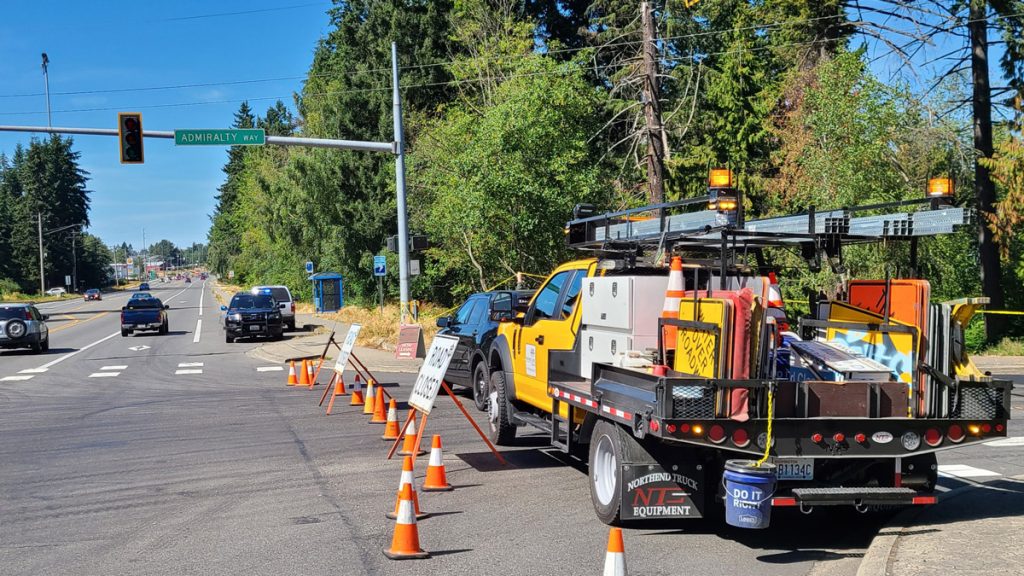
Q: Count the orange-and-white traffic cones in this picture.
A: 13